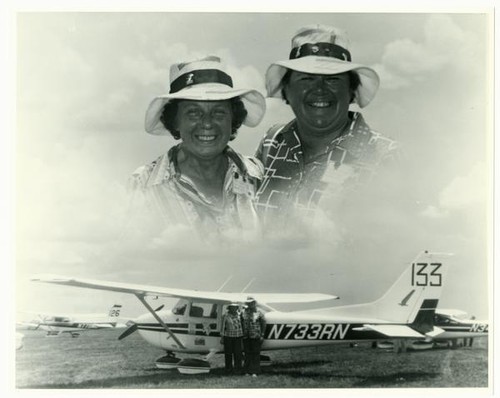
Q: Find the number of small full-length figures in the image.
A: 2